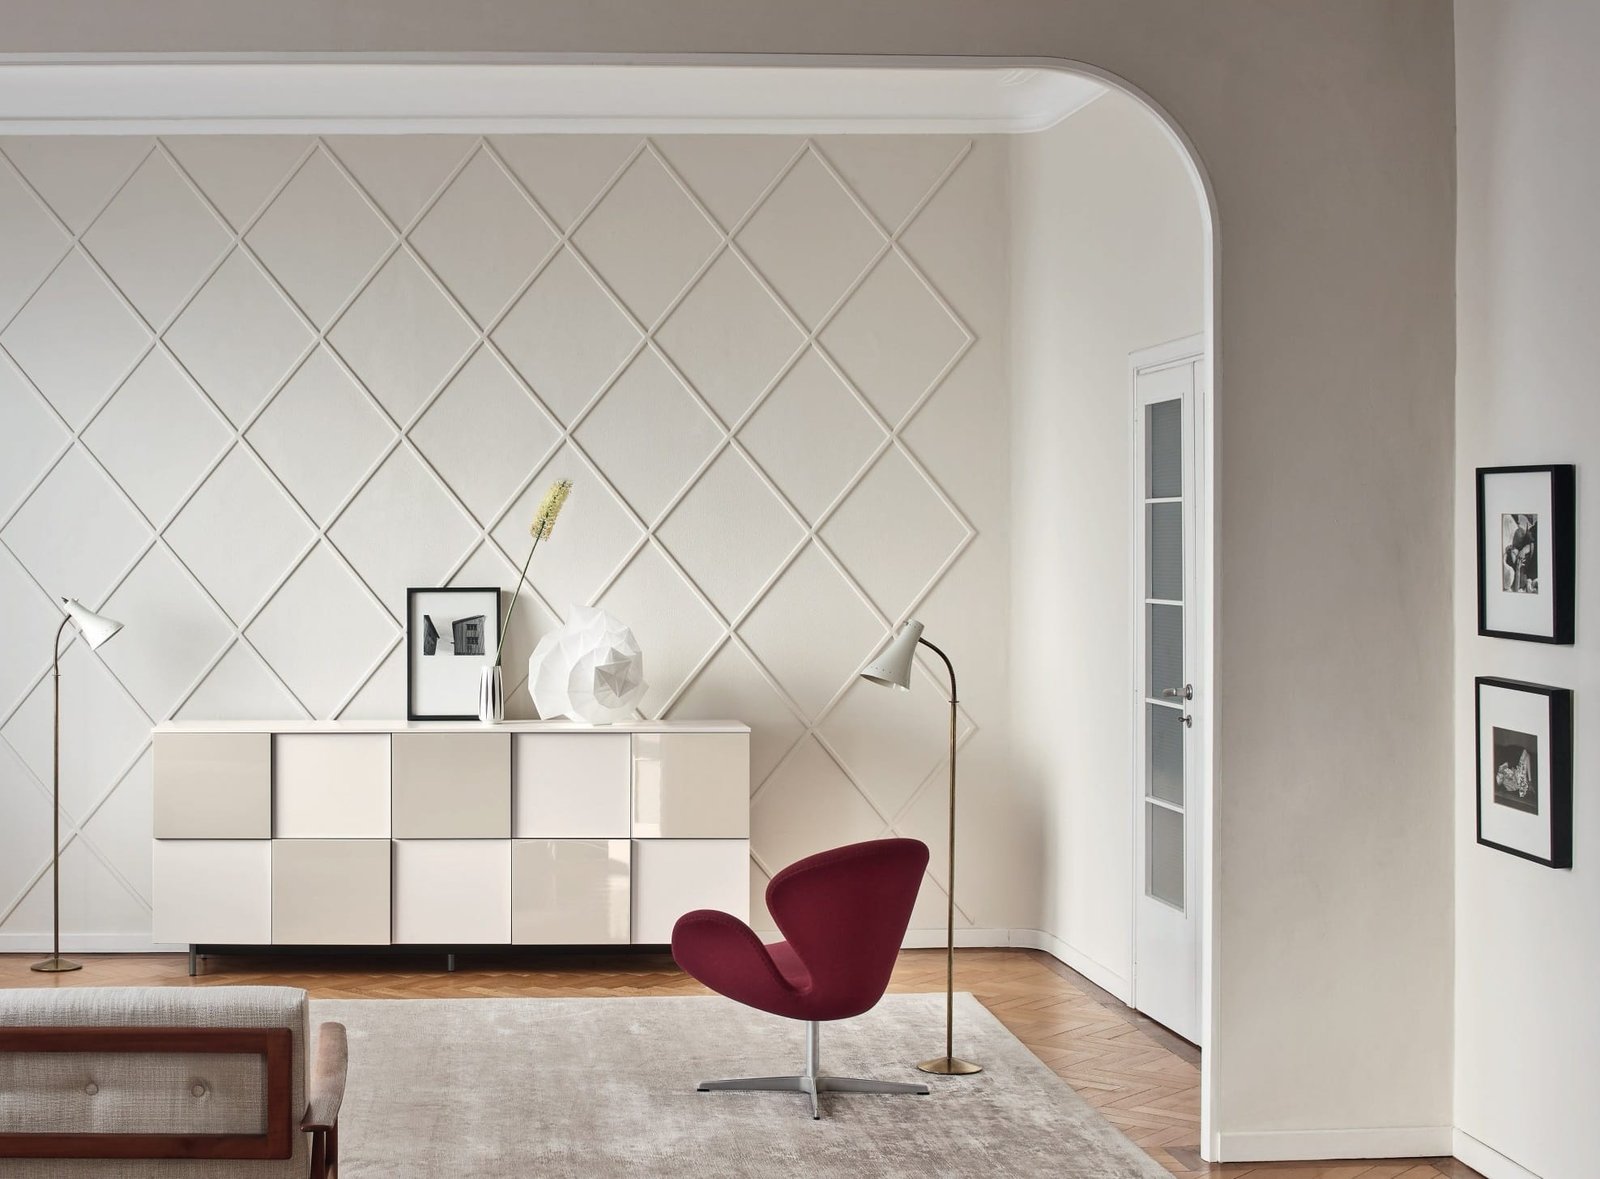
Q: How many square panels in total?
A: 10